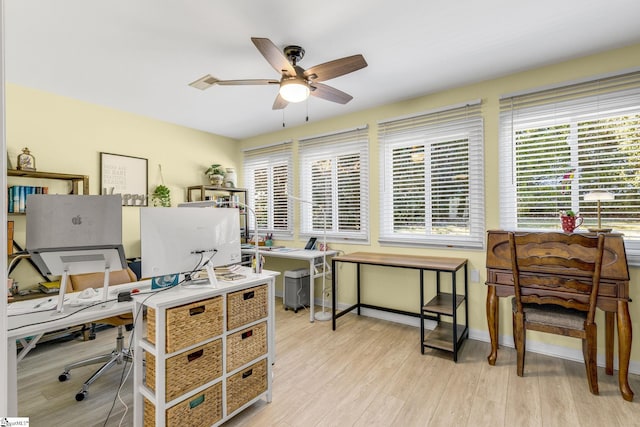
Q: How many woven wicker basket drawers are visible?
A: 6